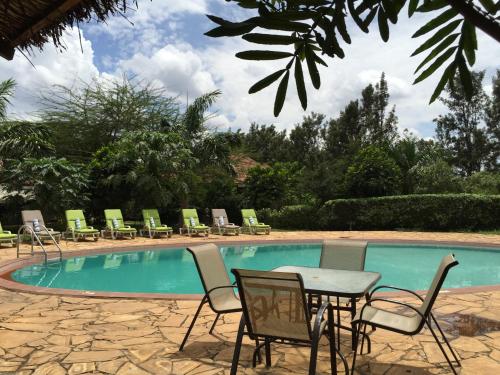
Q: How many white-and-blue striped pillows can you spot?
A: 7